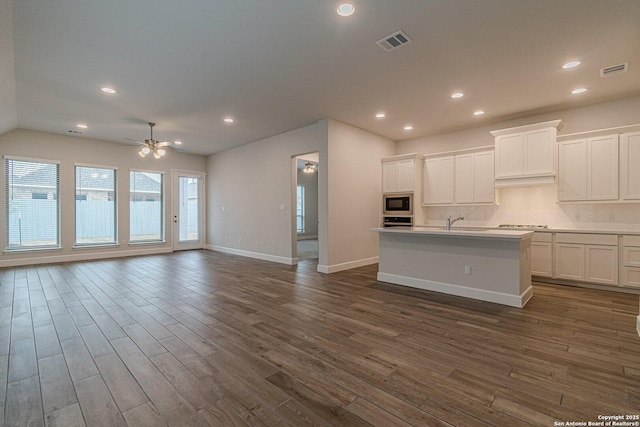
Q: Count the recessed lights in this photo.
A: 11